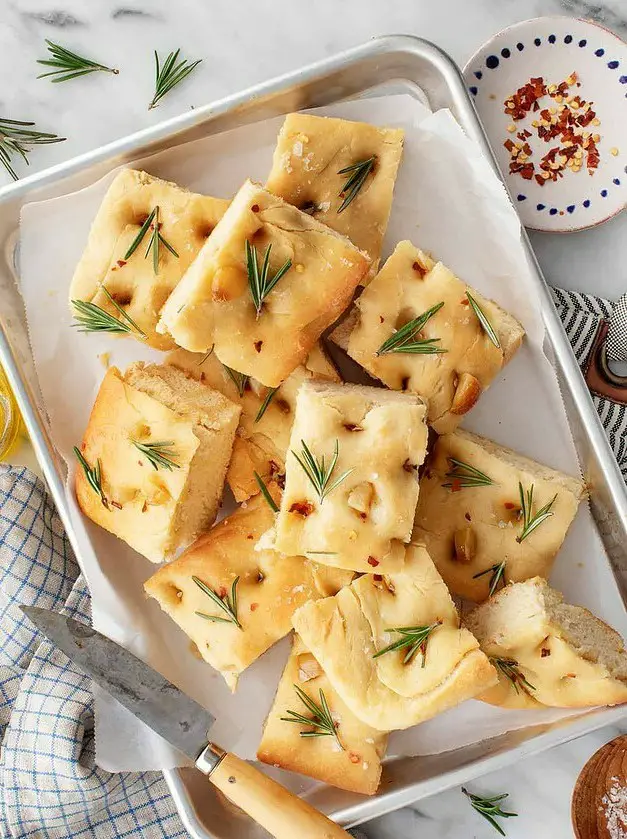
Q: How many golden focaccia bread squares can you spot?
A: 12